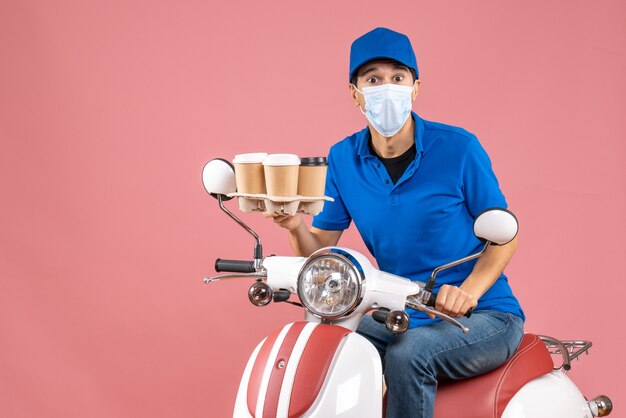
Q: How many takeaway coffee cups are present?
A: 3